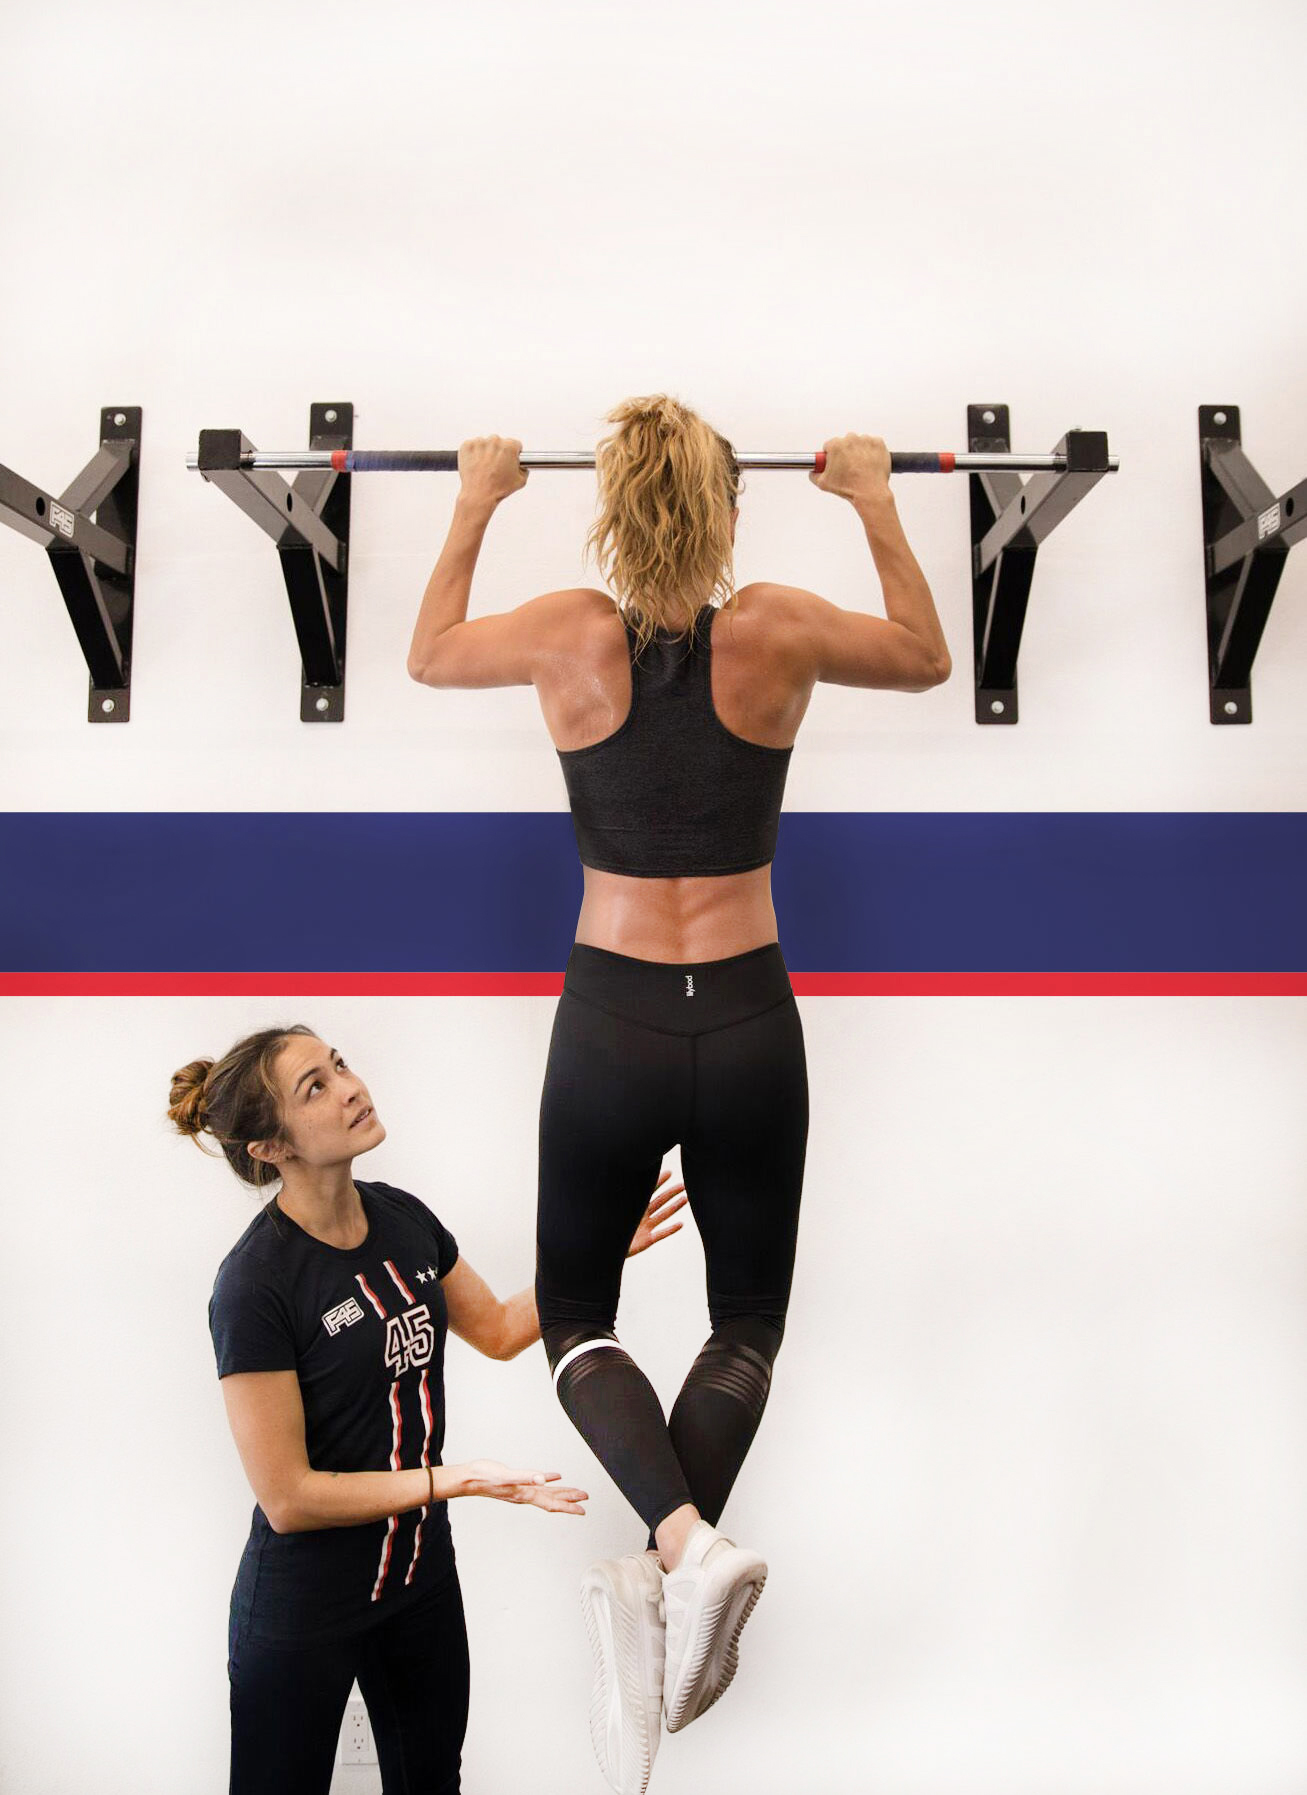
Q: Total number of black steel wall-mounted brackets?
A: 4